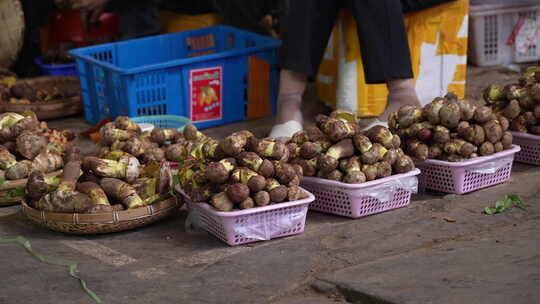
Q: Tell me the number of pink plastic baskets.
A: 4